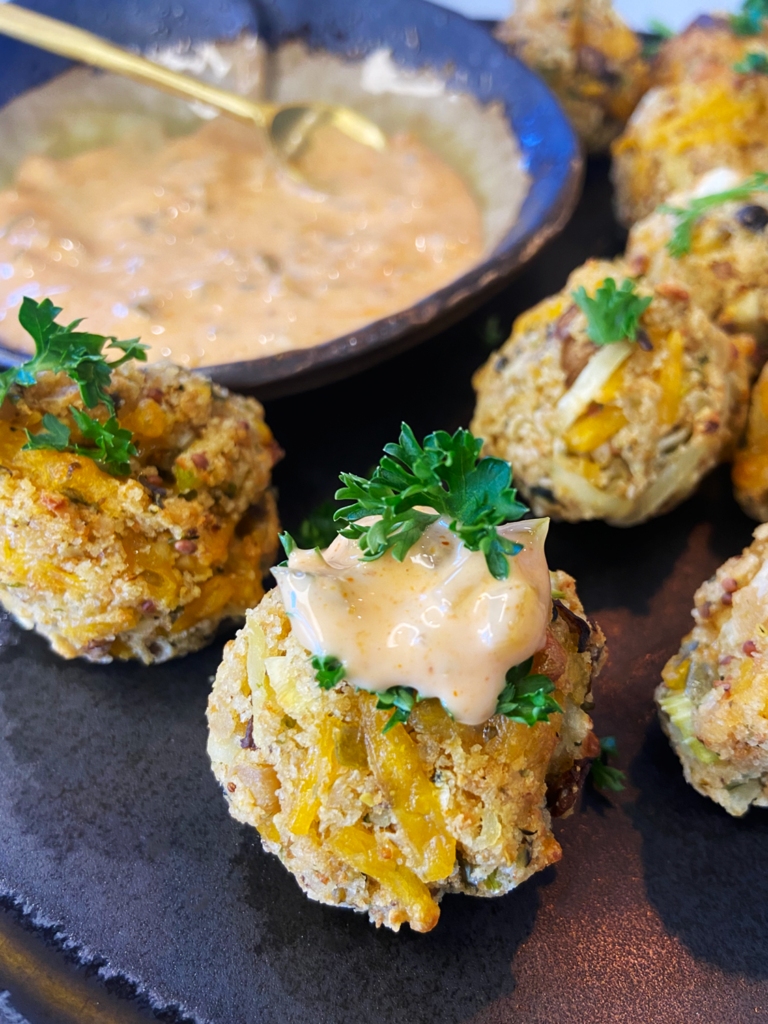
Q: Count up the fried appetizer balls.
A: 9